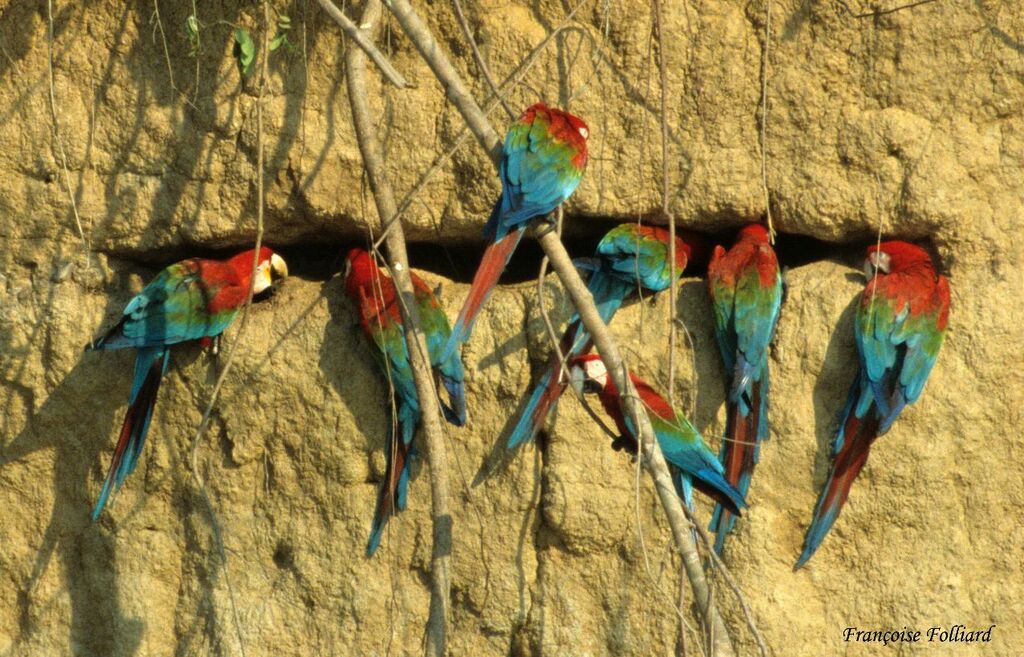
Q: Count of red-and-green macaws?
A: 7